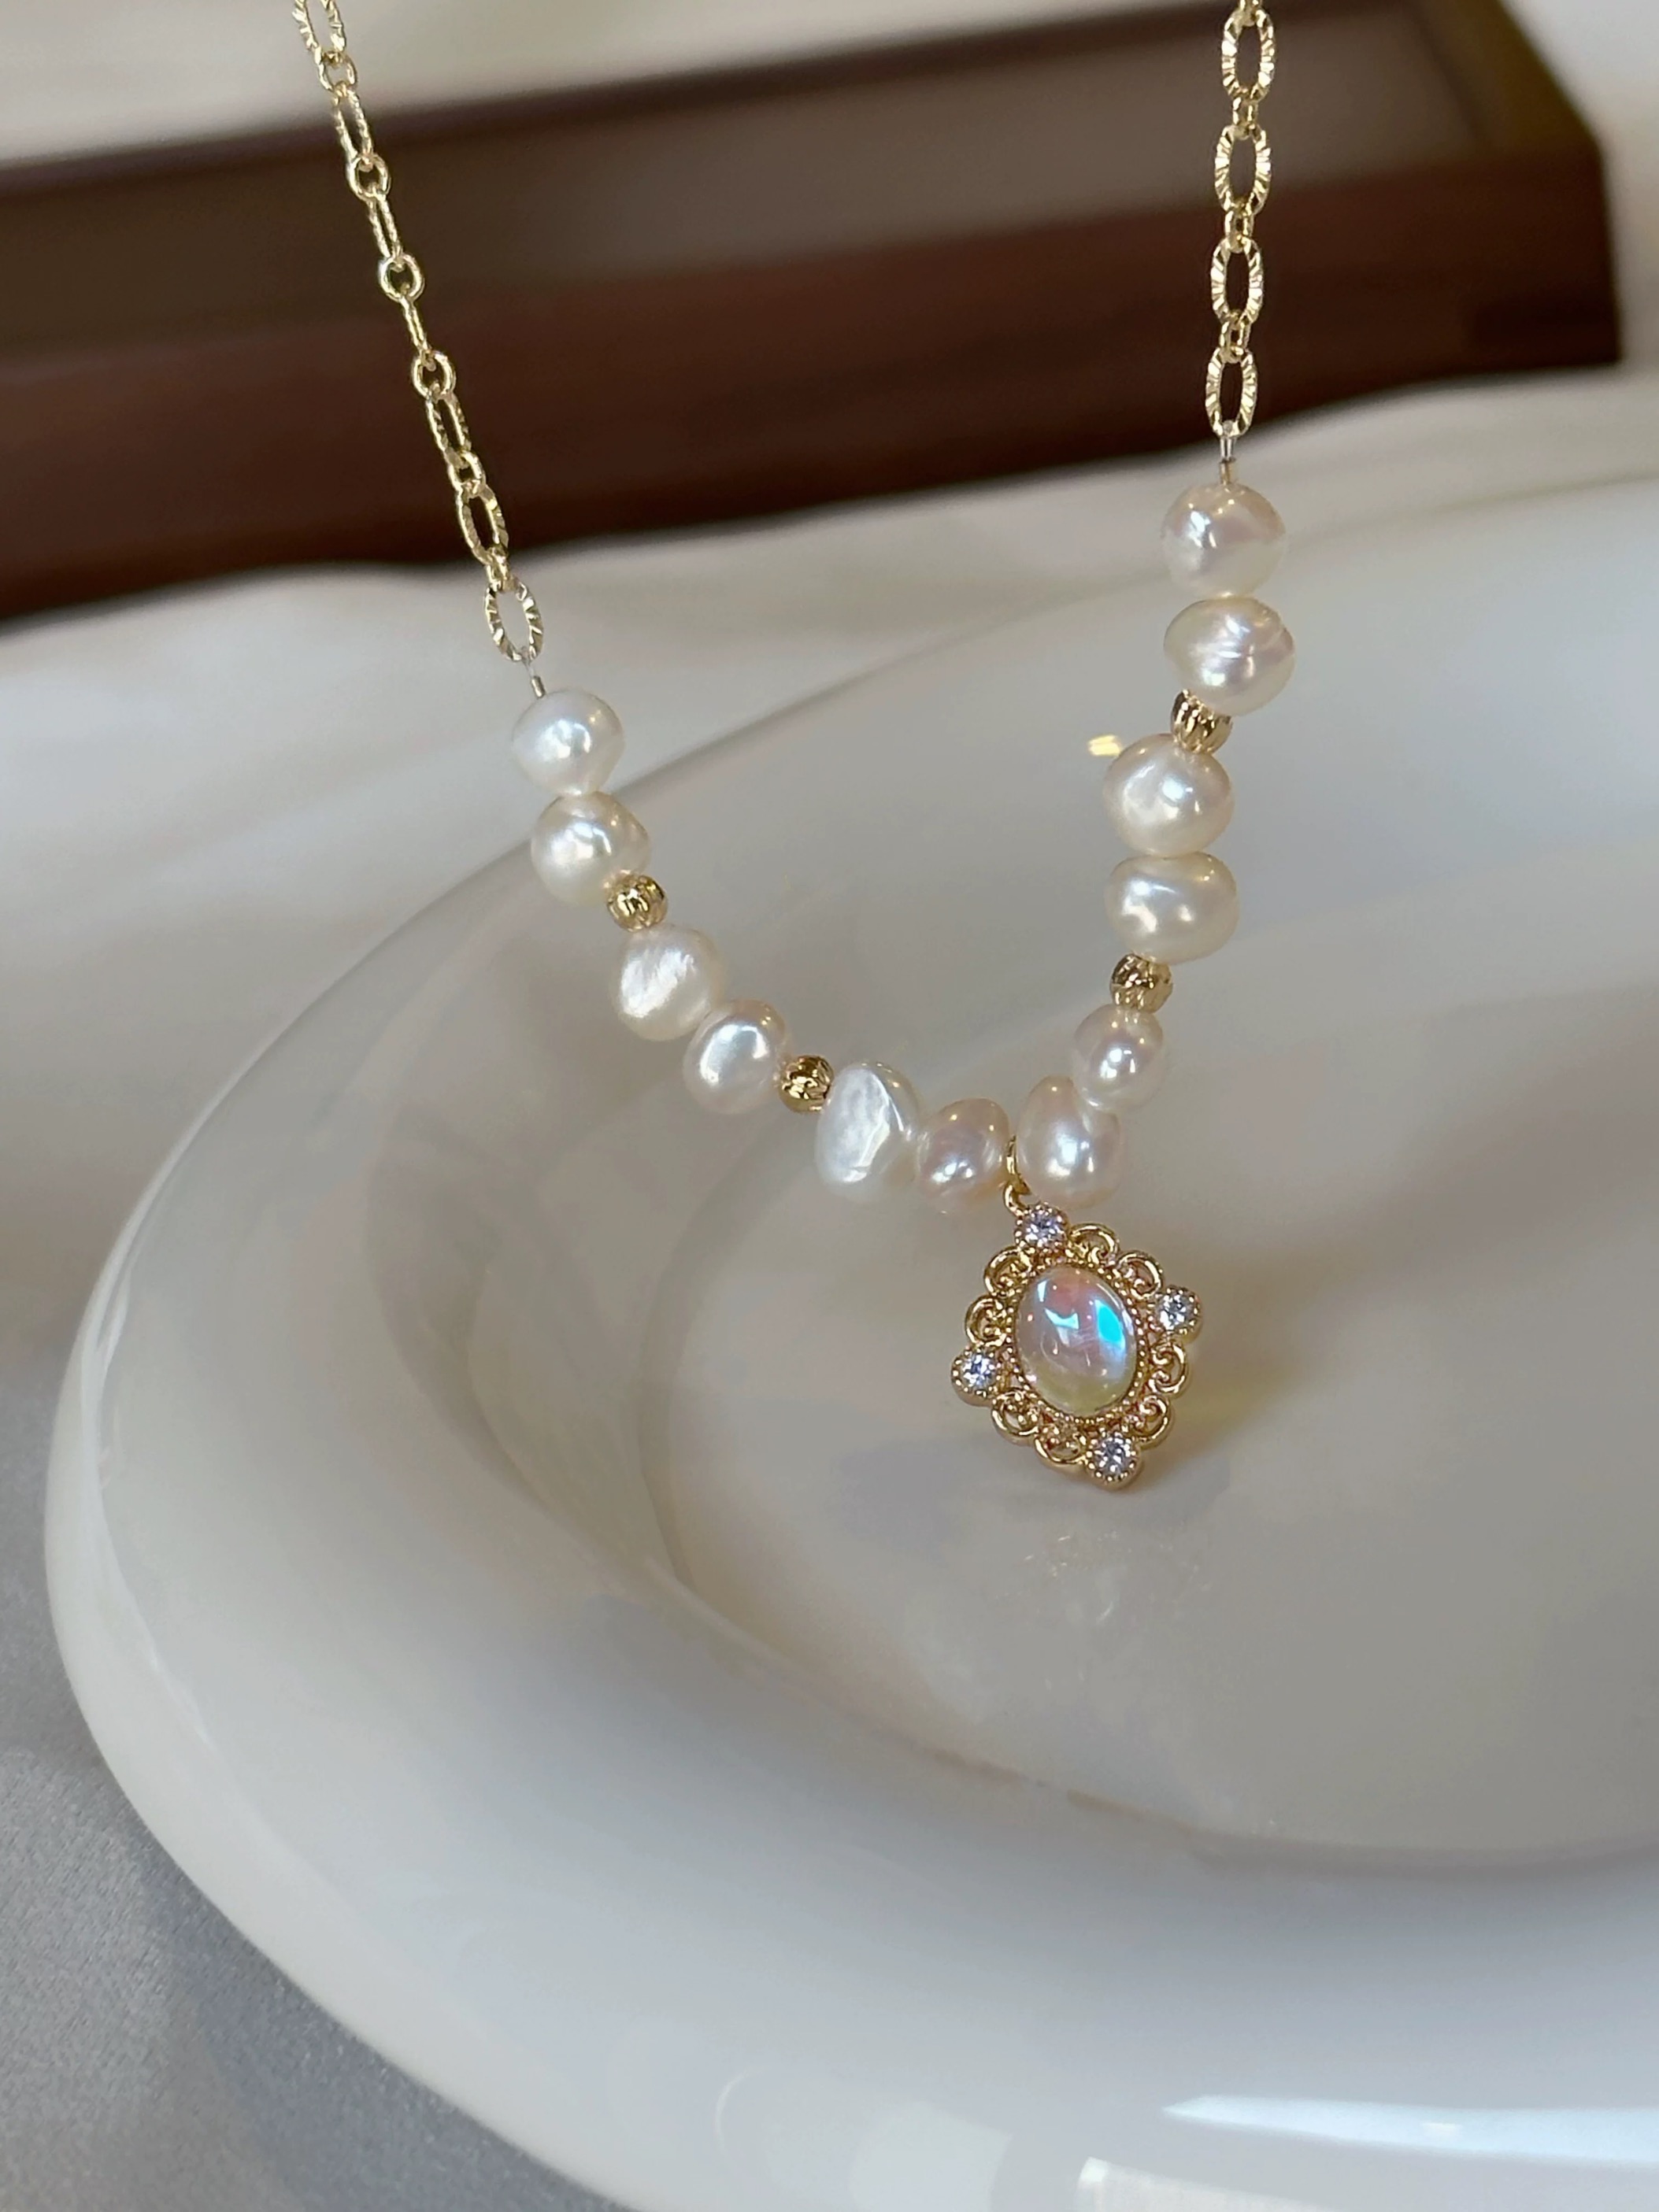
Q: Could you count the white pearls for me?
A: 12